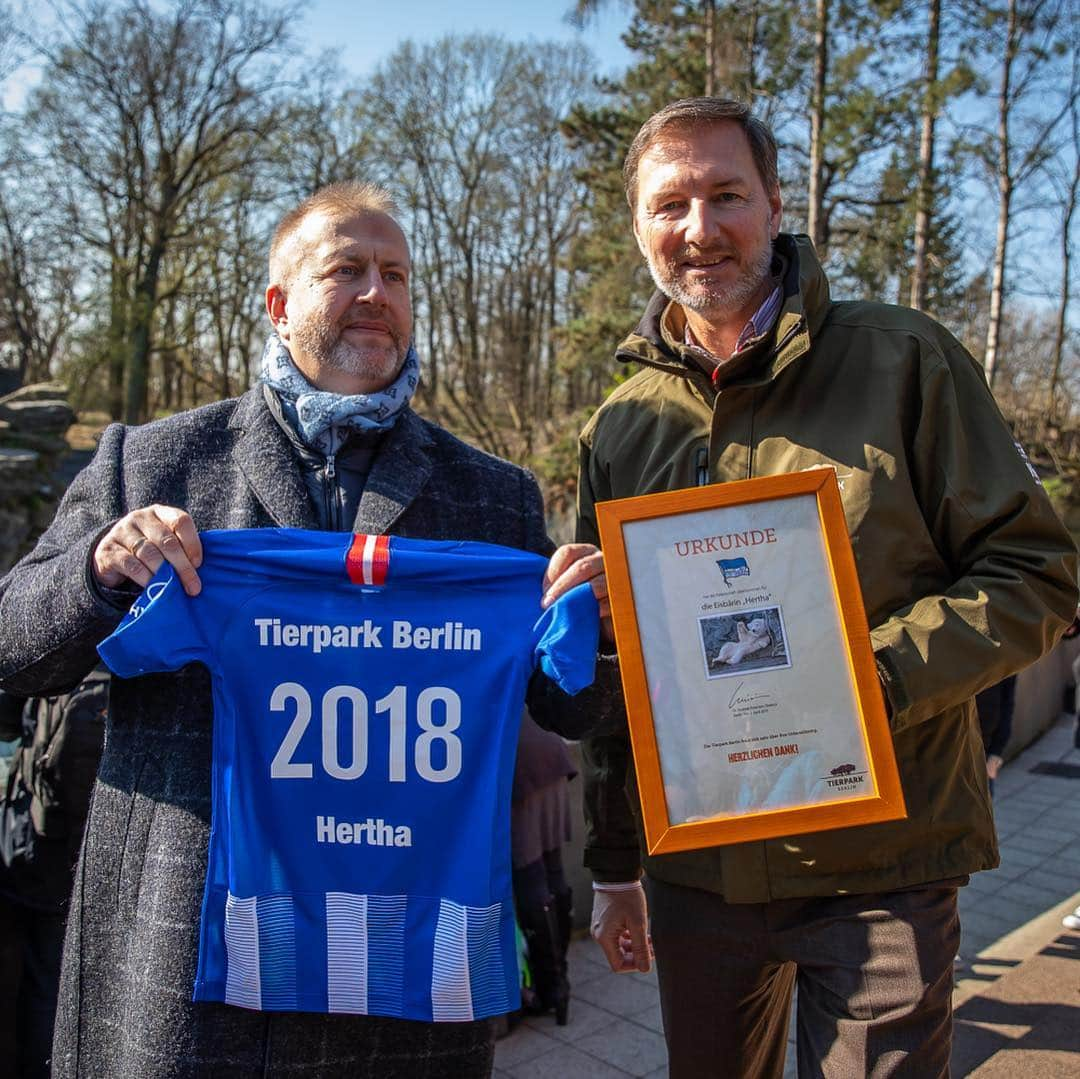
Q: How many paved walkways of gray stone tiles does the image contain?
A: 1